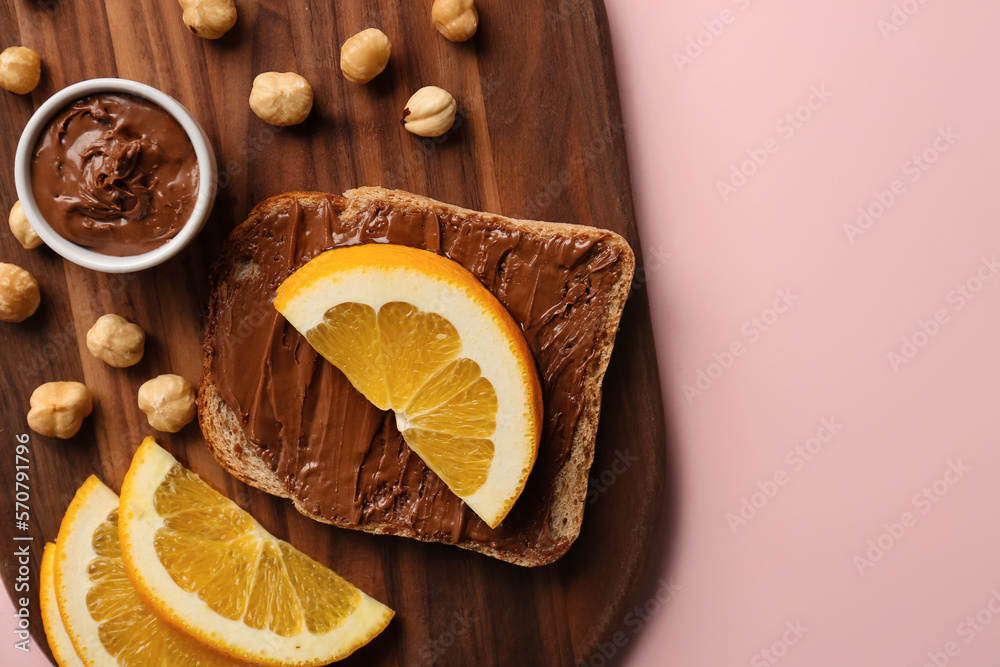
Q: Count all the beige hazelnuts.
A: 11